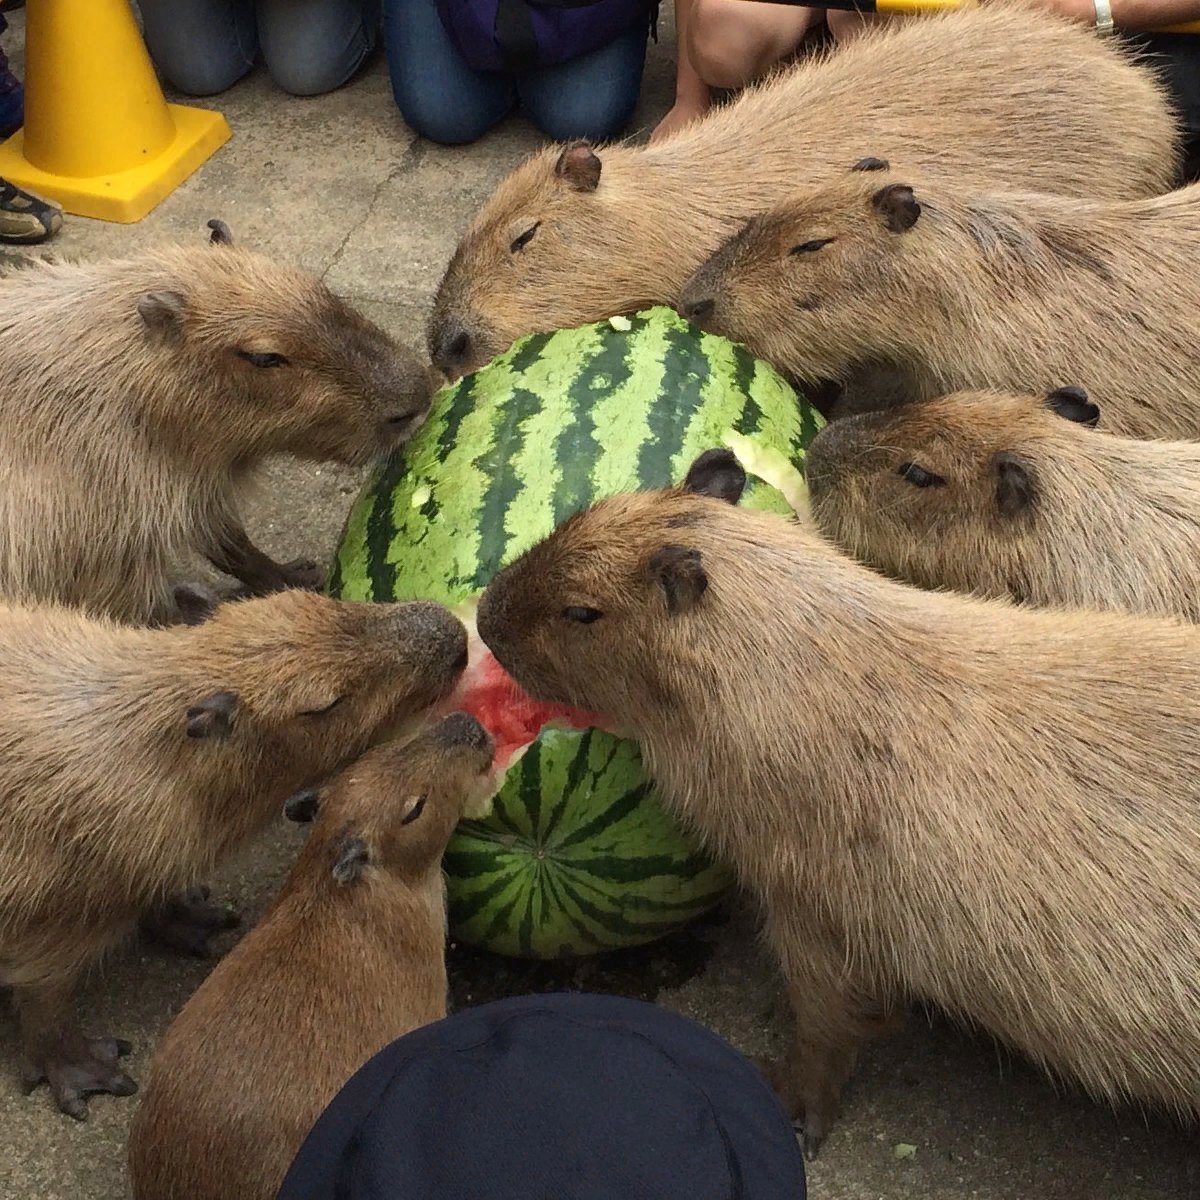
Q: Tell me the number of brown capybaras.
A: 7